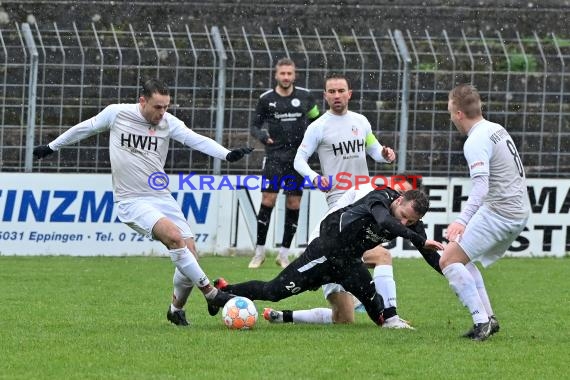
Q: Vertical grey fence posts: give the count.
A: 3